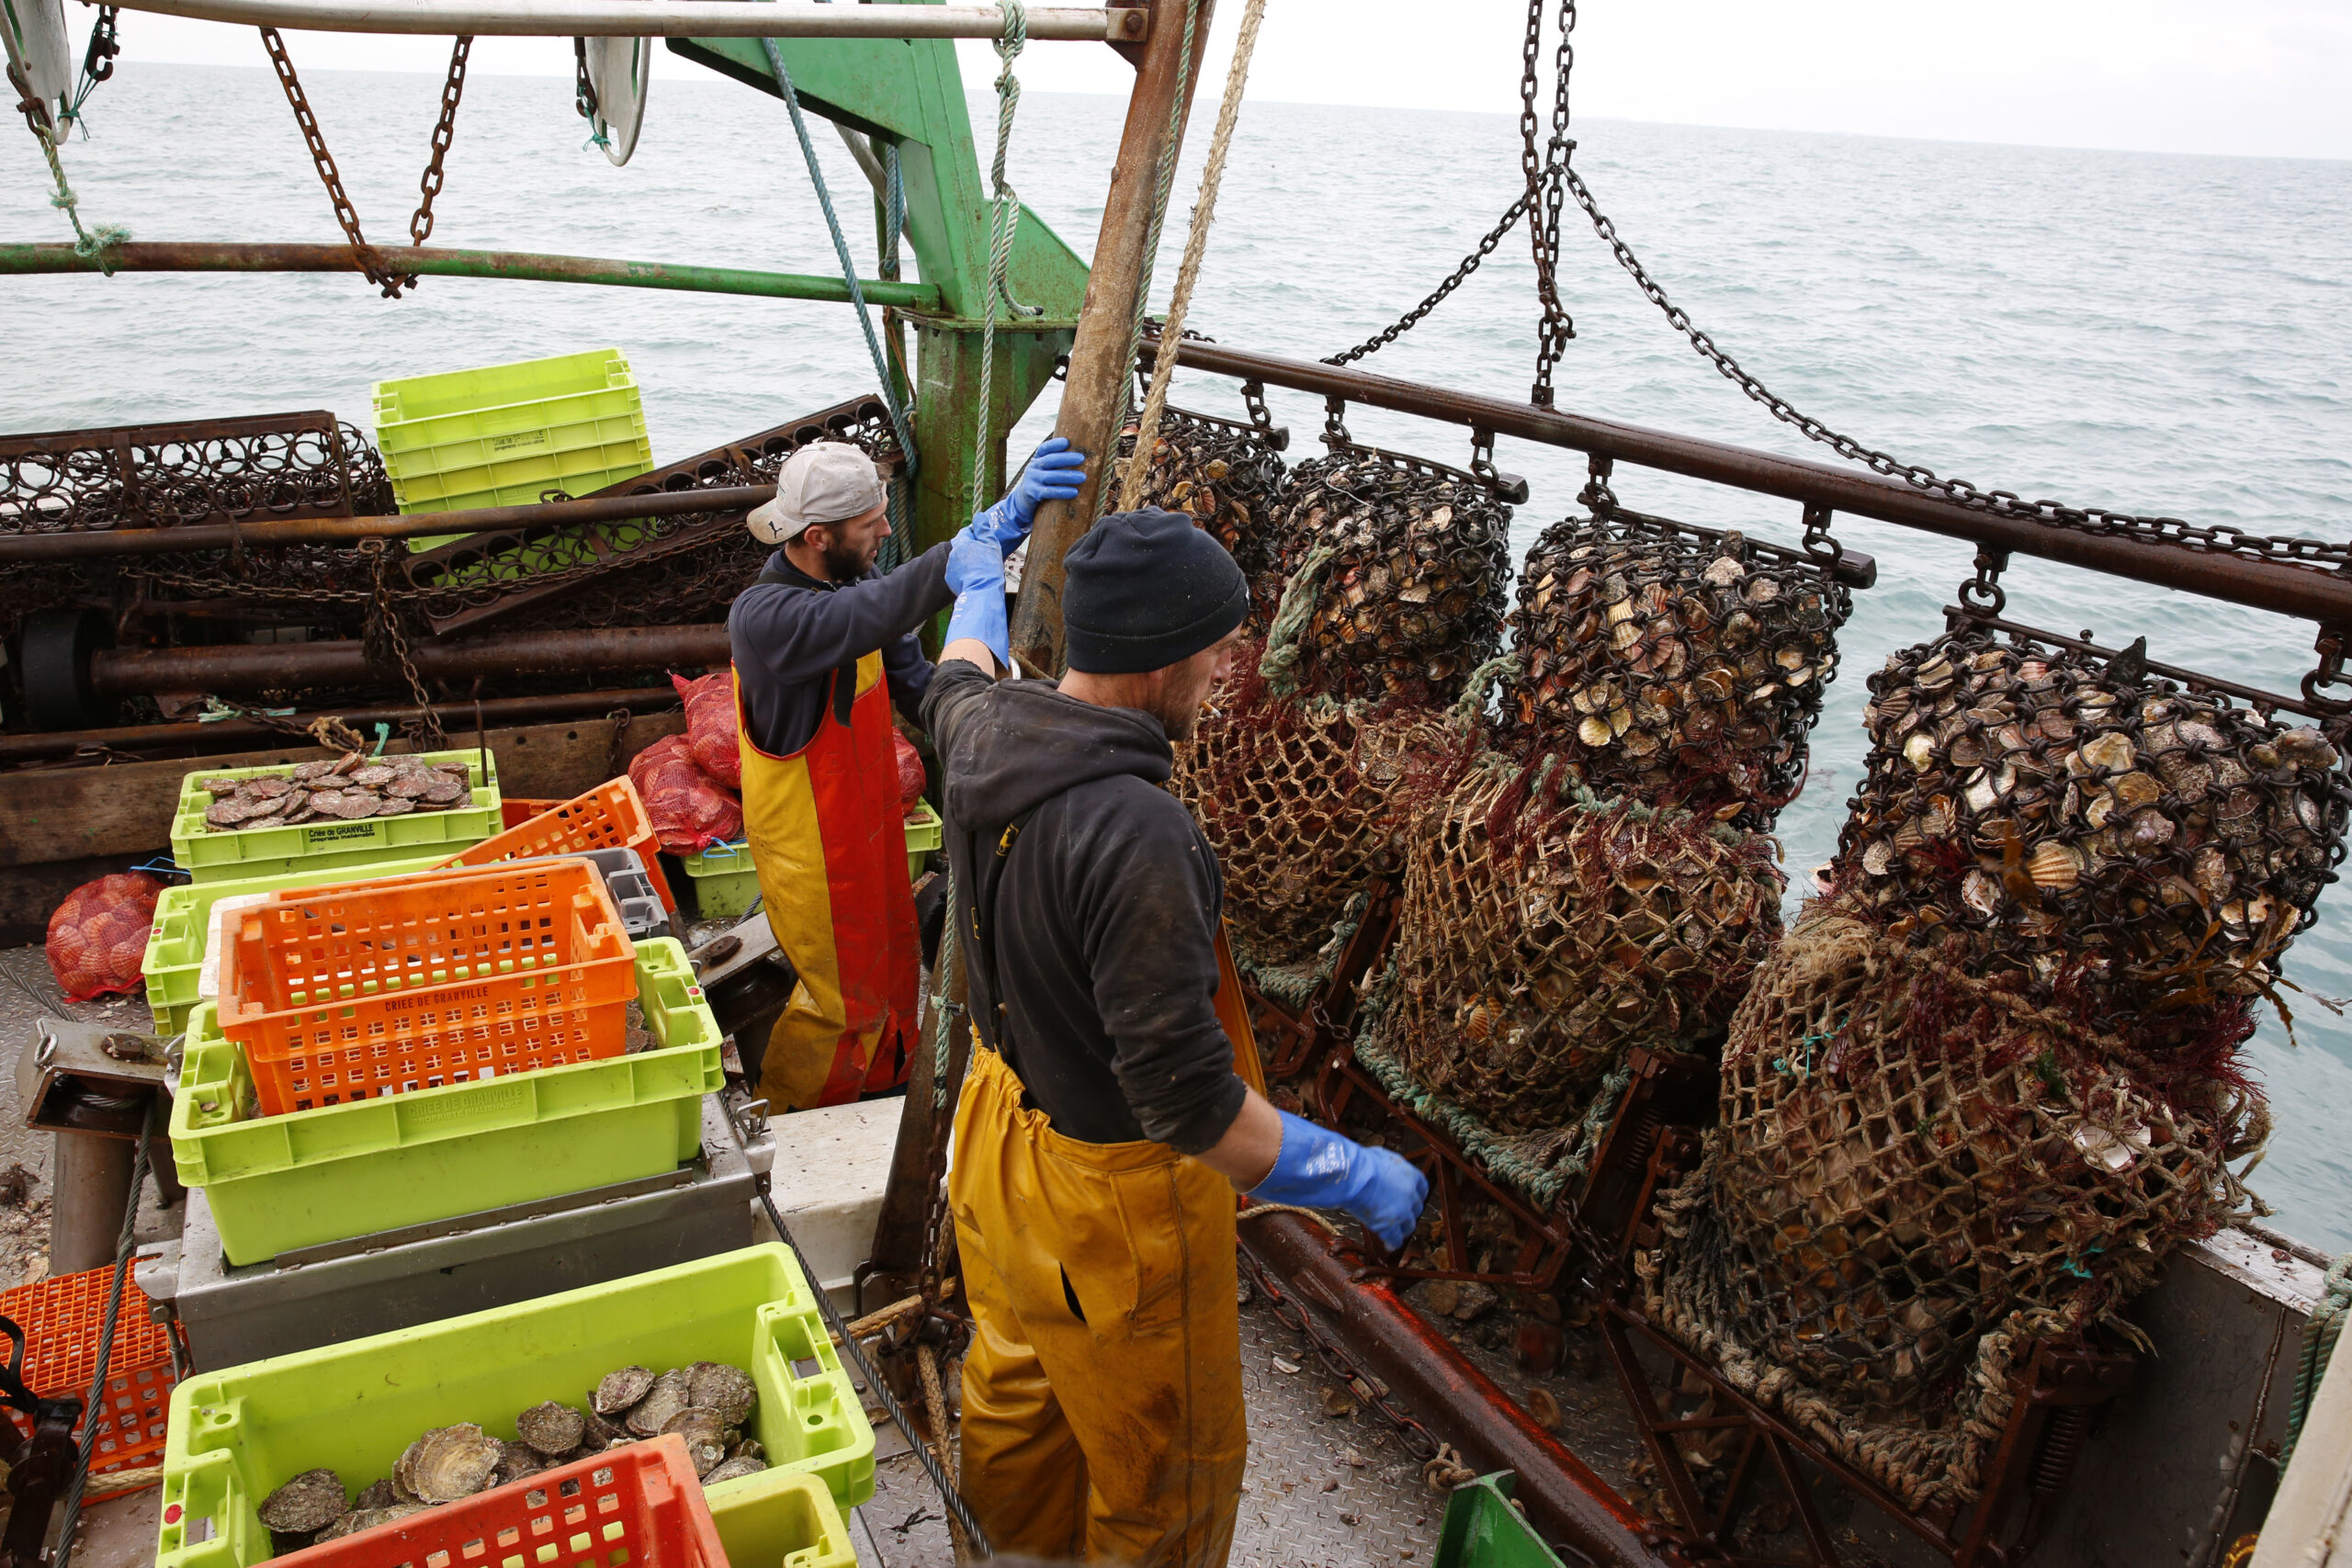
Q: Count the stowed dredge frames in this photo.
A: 2